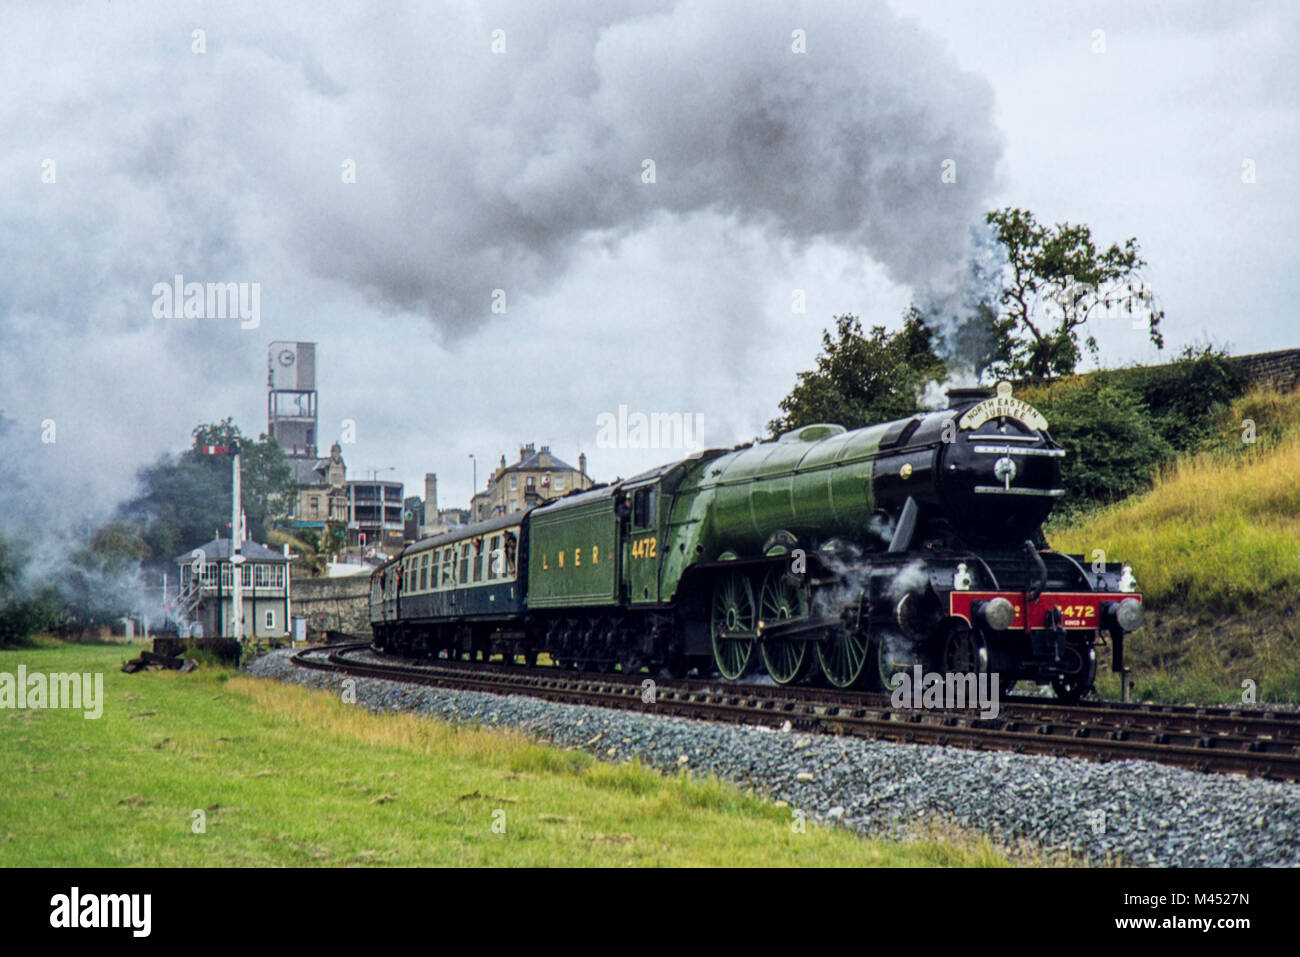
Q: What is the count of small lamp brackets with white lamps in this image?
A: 2